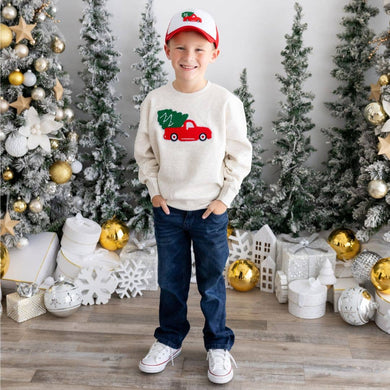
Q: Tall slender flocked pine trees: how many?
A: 5